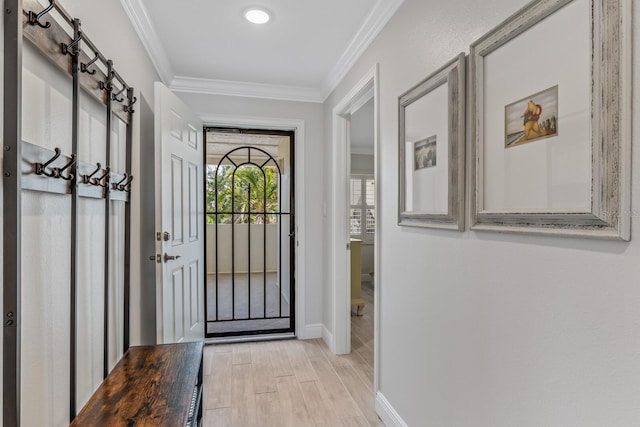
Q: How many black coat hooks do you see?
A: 12